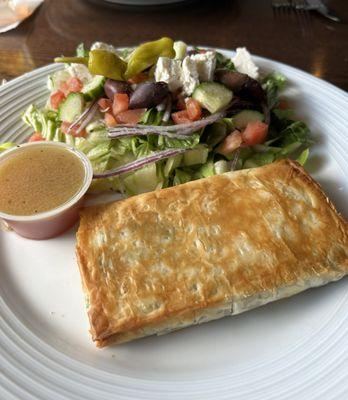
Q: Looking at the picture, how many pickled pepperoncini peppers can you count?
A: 2